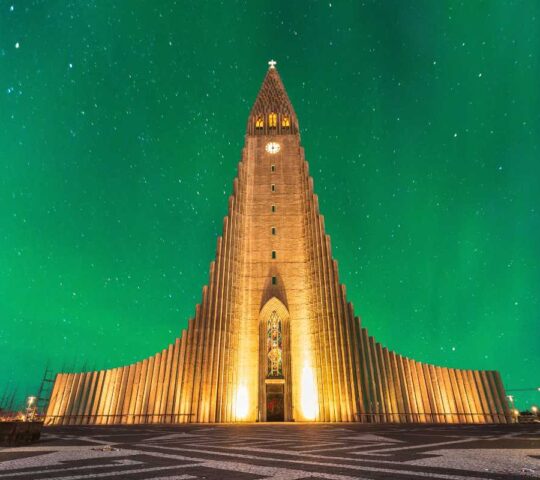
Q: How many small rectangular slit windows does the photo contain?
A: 6